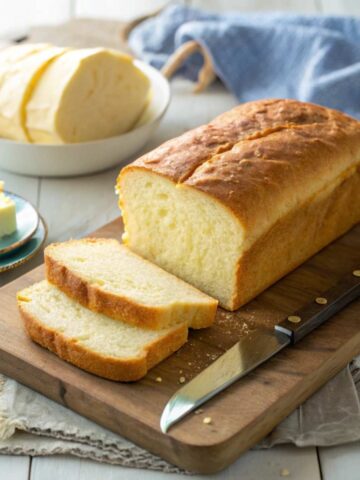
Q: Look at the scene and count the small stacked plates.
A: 2